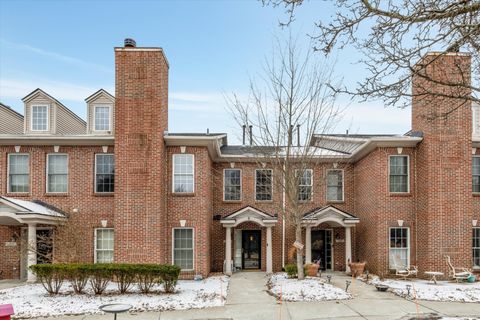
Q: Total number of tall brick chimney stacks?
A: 2